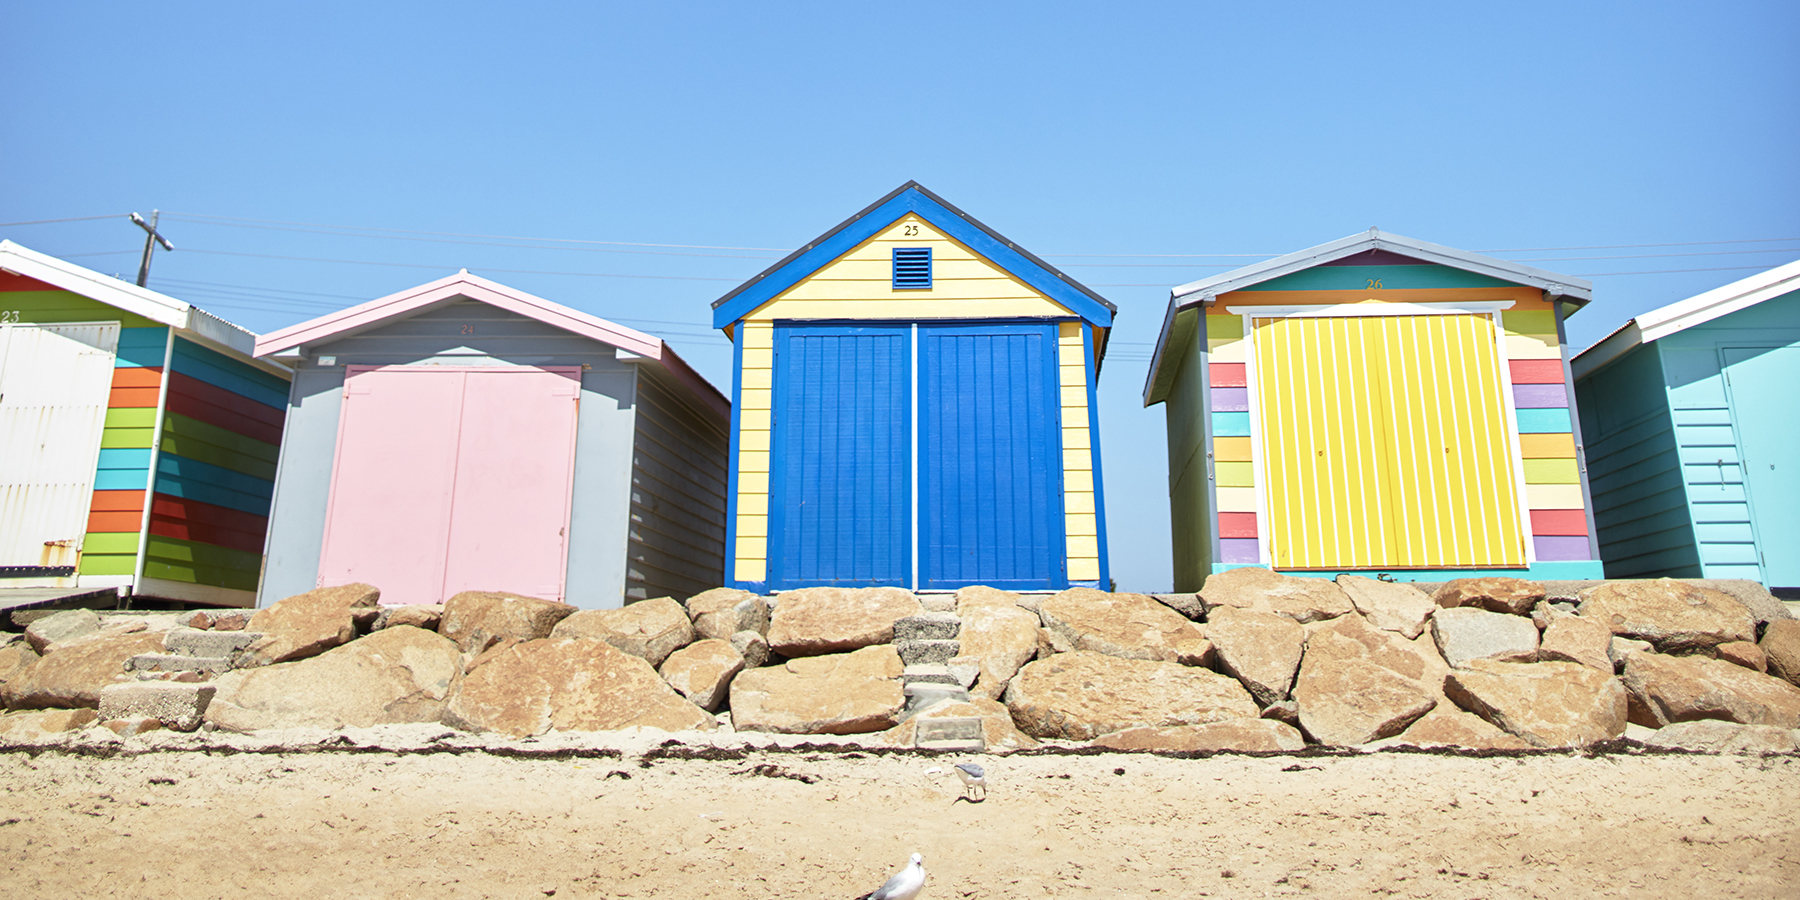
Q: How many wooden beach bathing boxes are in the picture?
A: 5